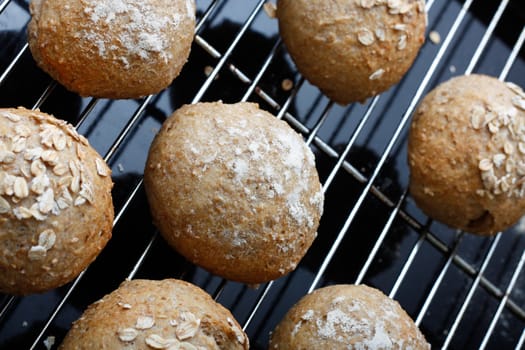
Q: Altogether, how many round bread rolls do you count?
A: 7